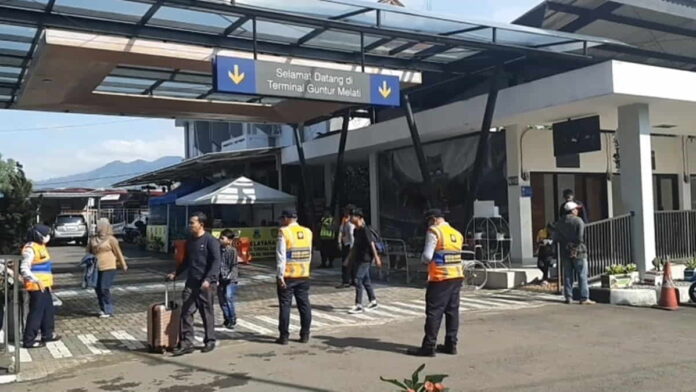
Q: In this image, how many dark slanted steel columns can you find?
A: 4